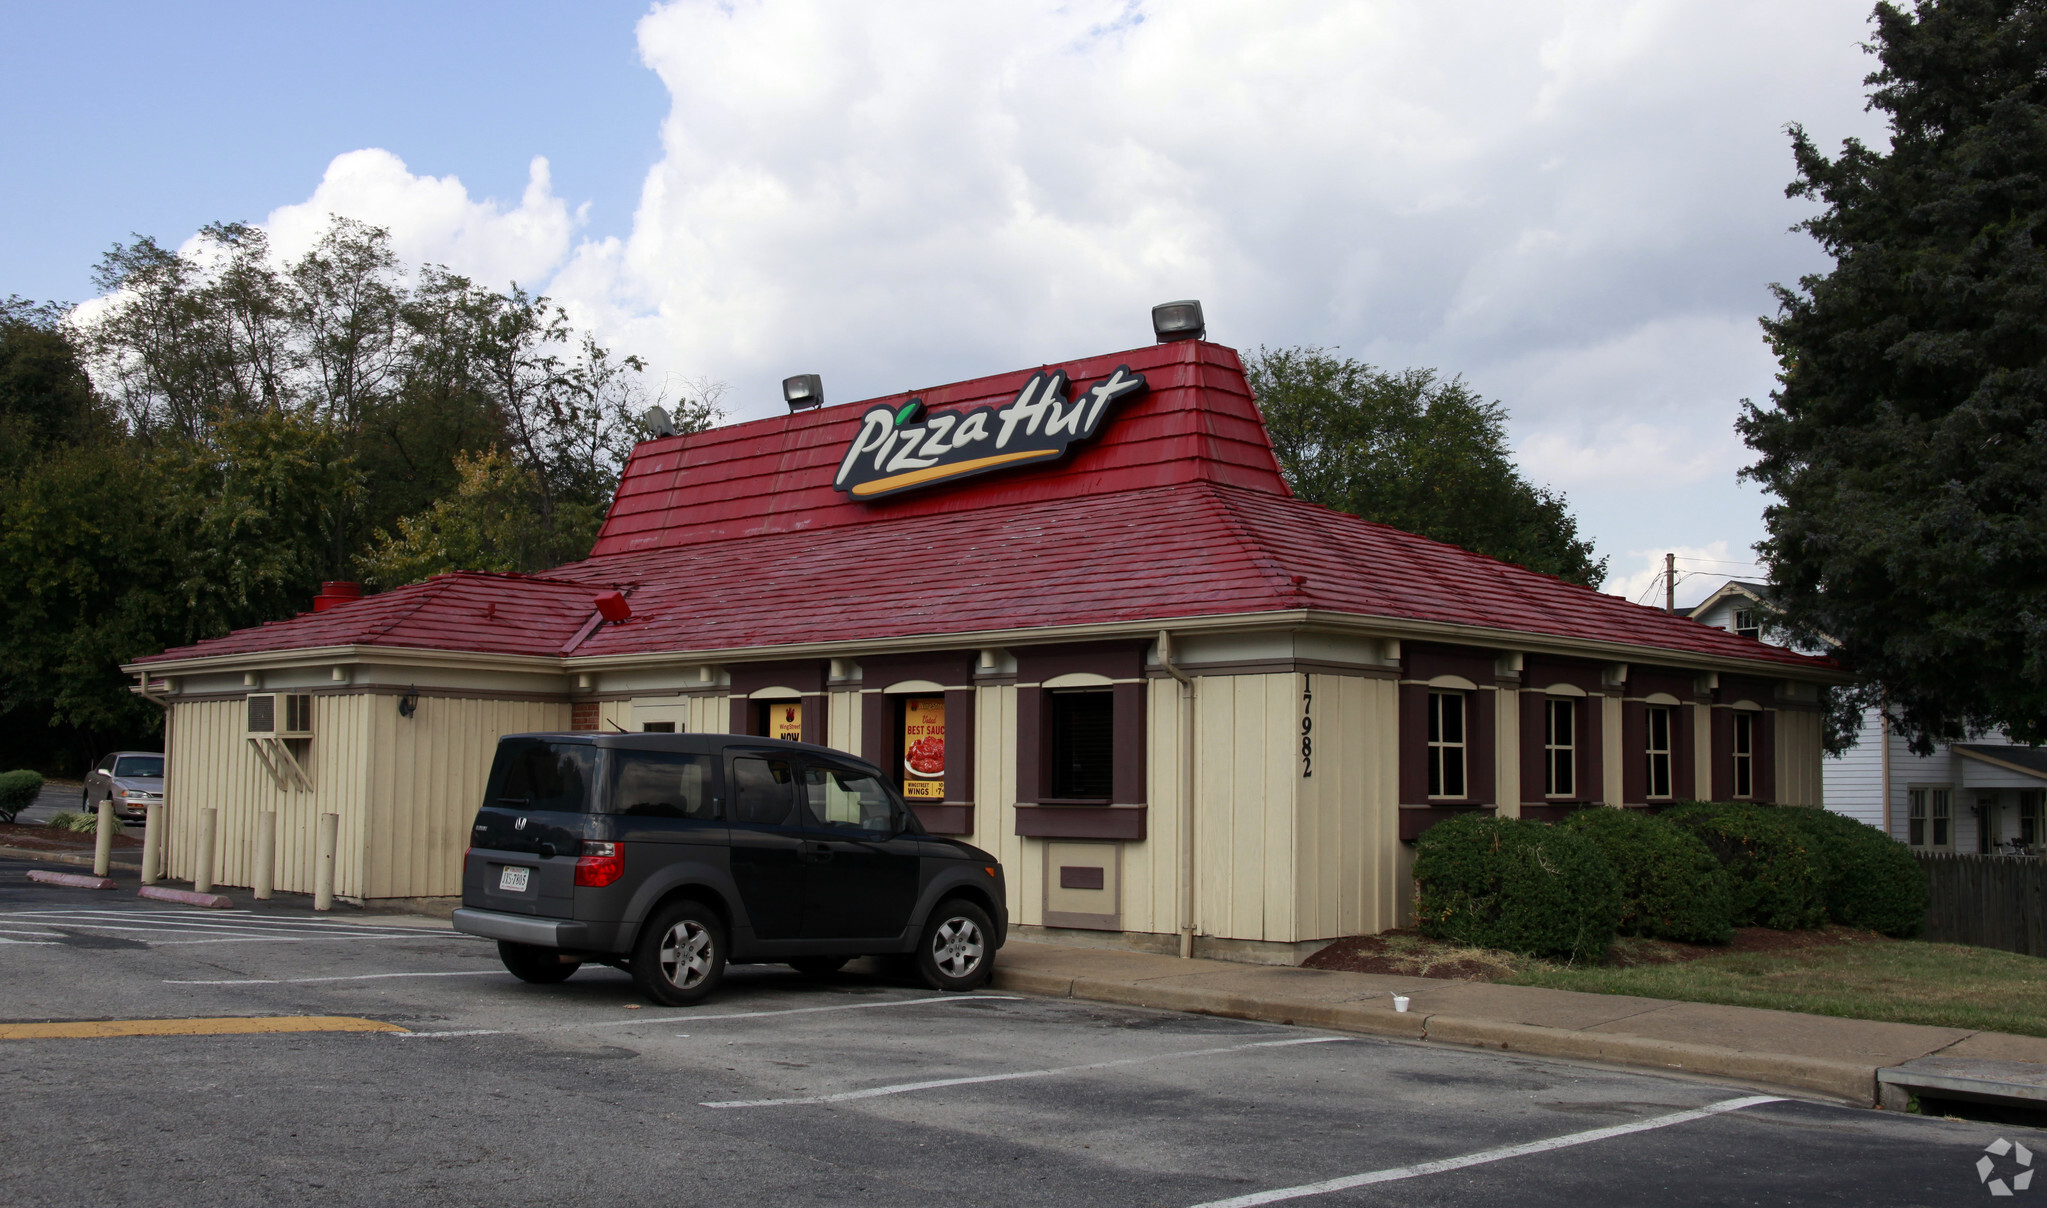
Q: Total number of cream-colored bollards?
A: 5